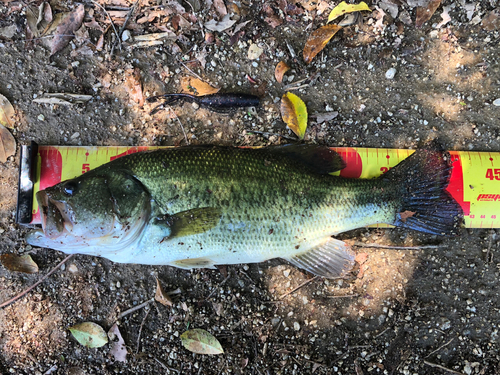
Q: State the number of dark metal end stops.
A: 1